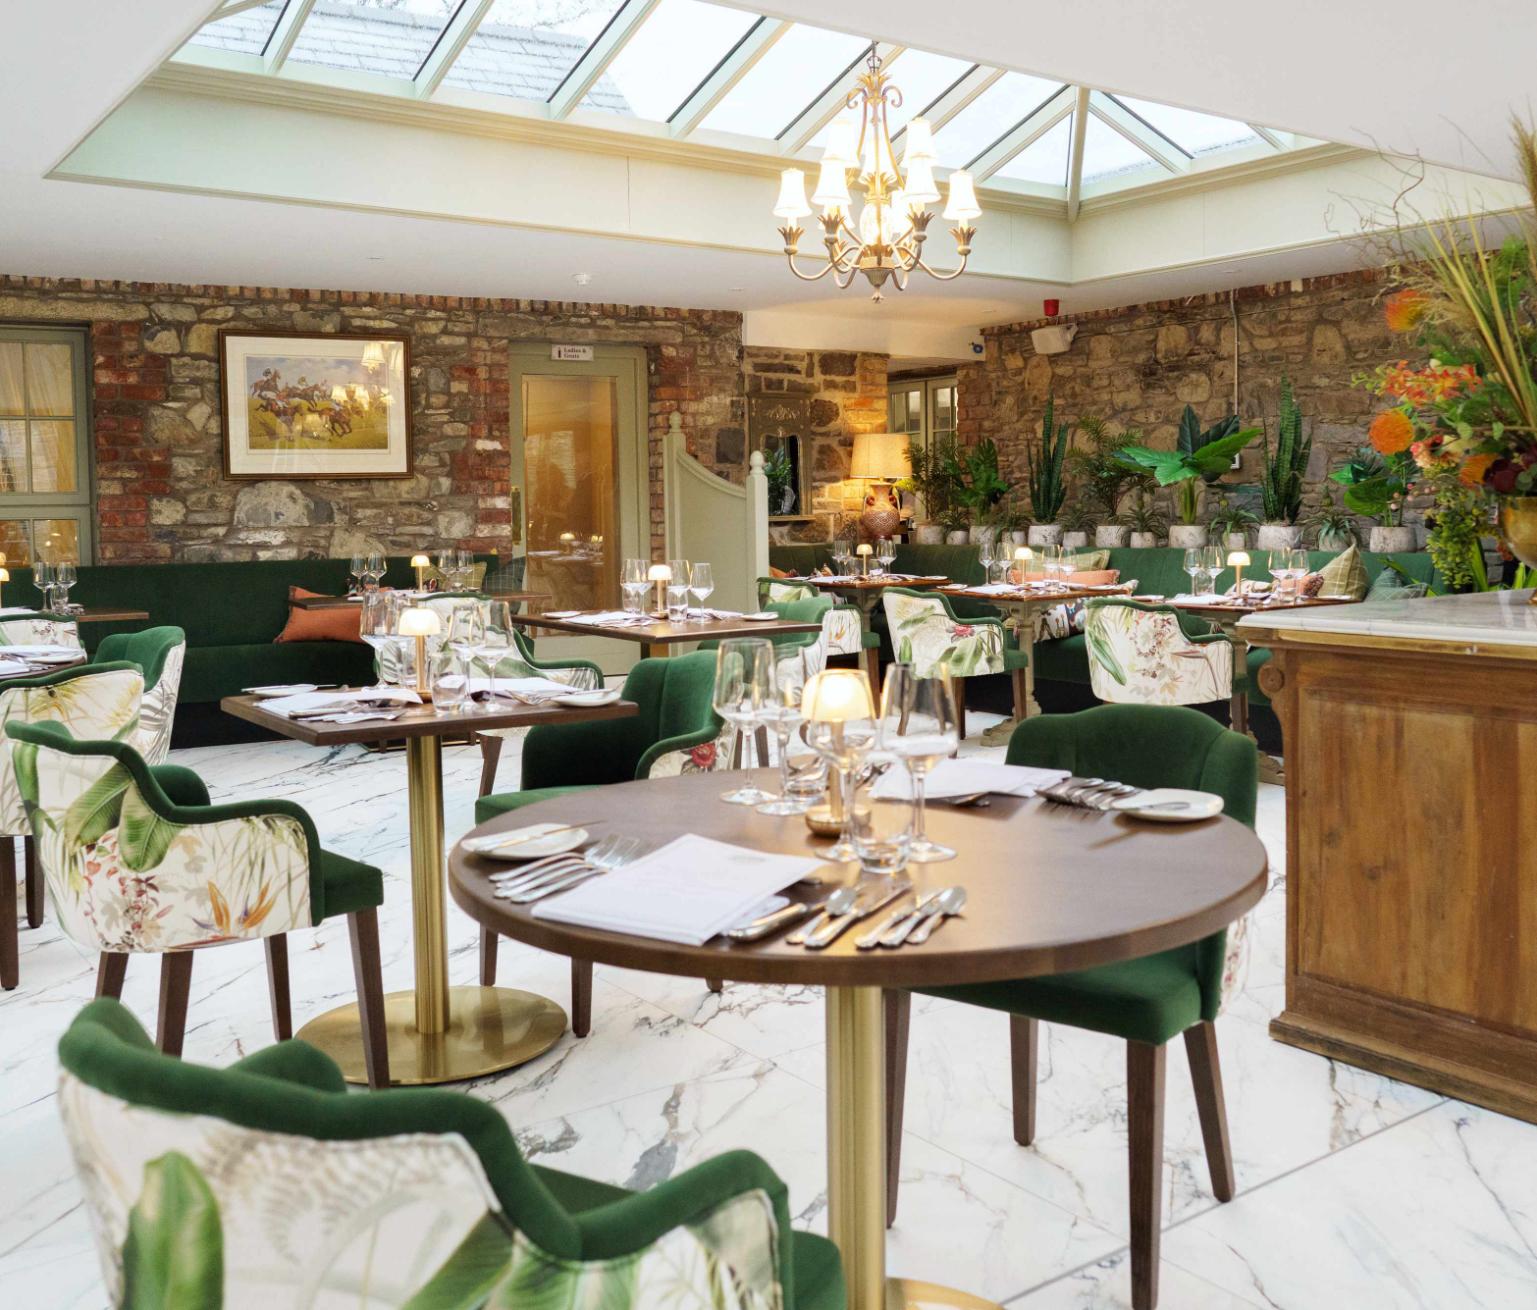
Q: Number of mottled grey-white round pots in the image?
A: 13